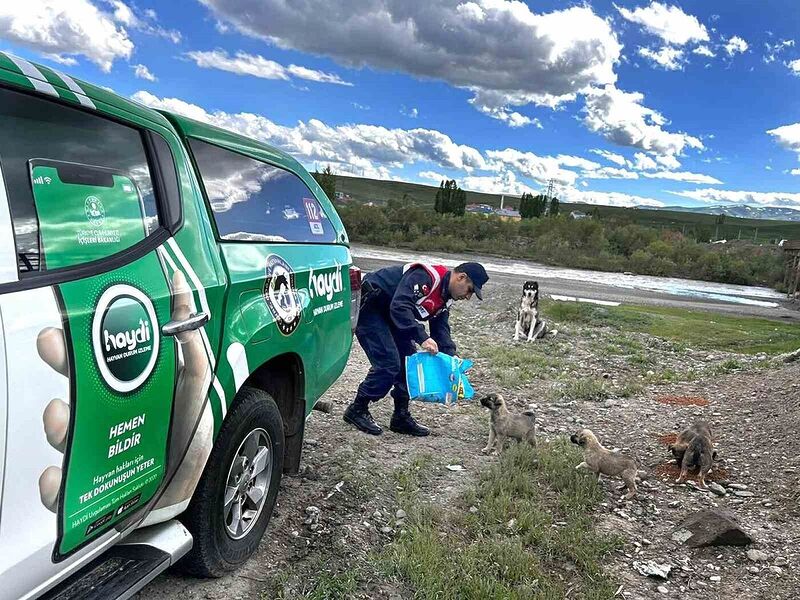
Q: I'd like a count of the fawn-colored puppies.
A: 2